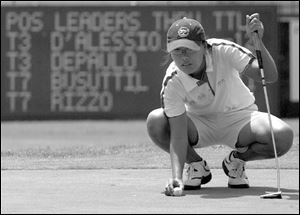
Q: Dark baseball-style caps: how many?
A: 1